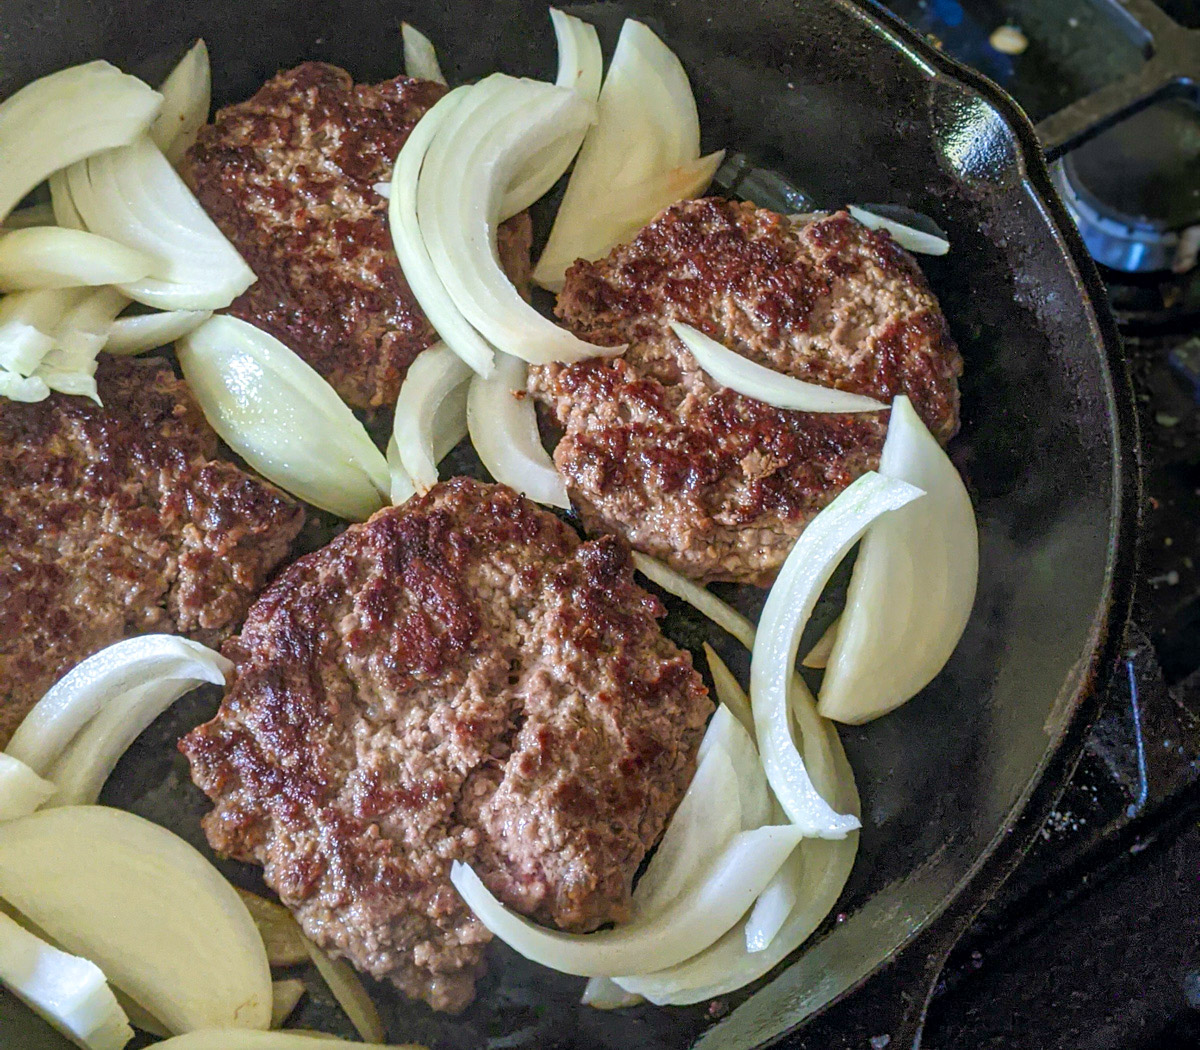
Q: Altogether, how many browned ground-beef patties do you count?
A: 4